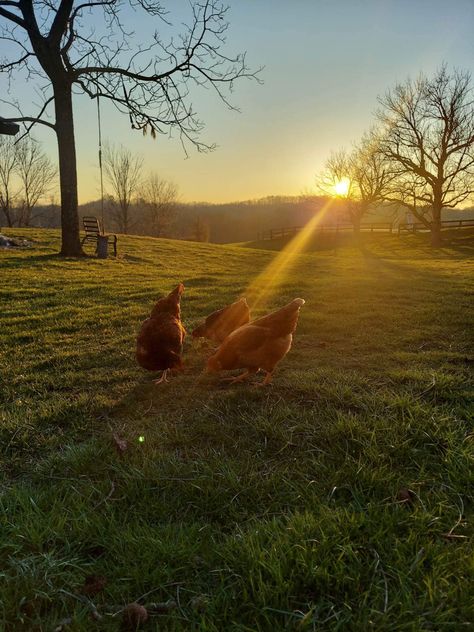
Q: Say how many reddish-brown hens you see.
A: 3